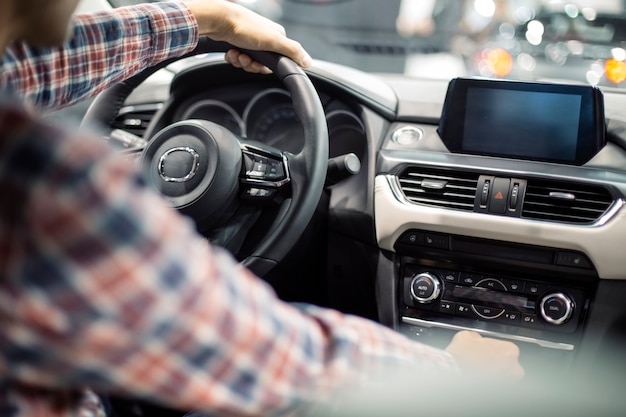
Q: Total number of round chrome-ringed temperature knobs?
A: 2